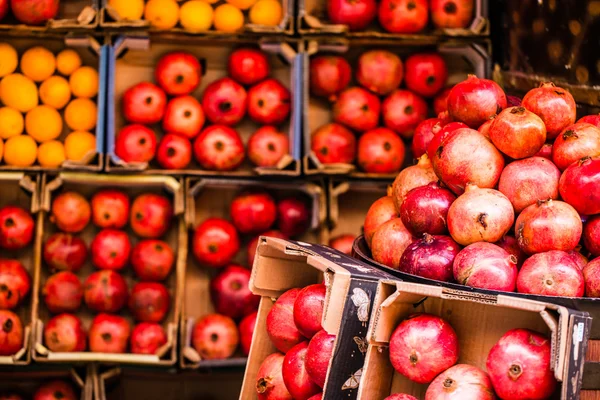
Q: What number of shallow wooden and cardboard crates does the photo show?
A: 14